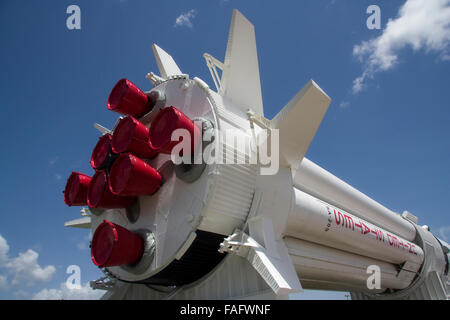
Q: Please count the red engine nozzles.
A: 8